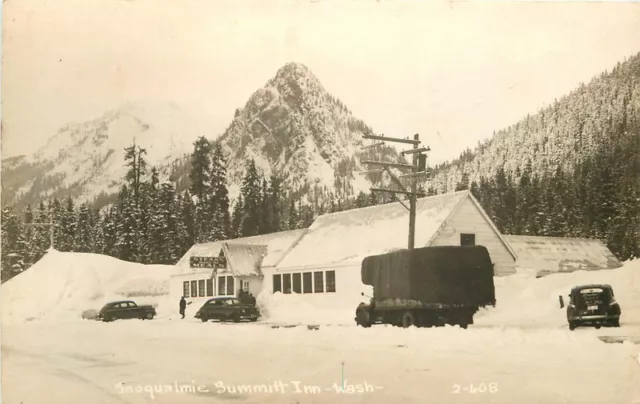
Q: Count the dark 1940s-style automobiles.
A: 3